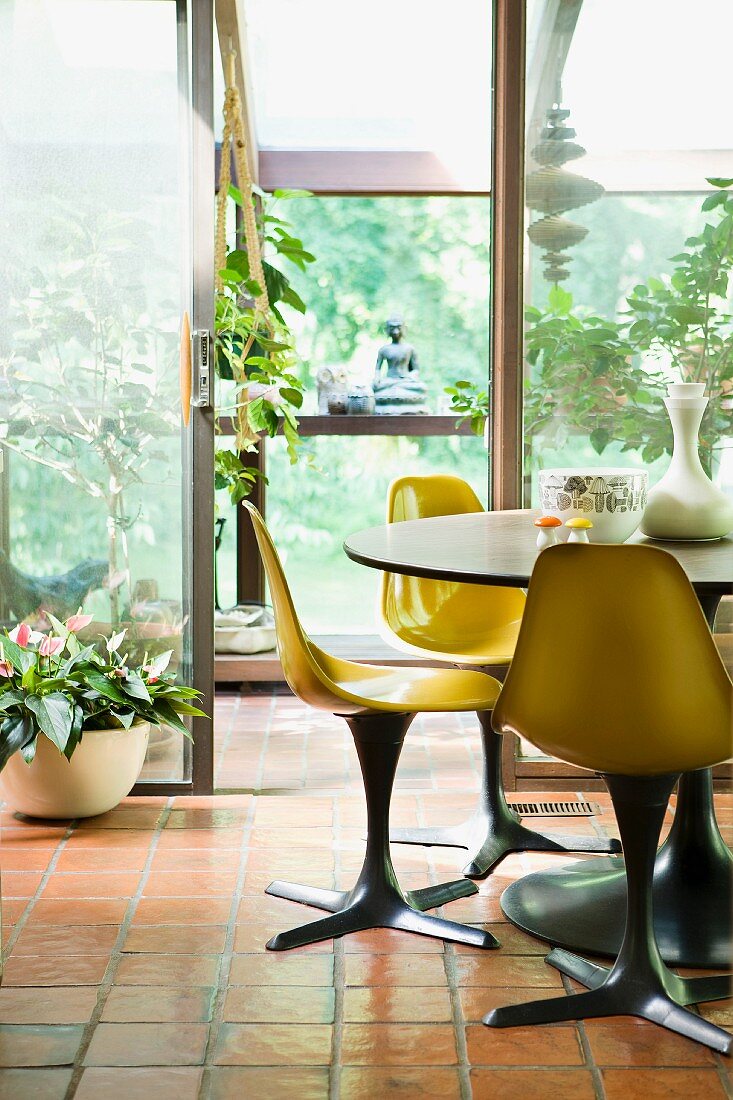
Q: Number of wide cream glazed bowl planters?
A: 1